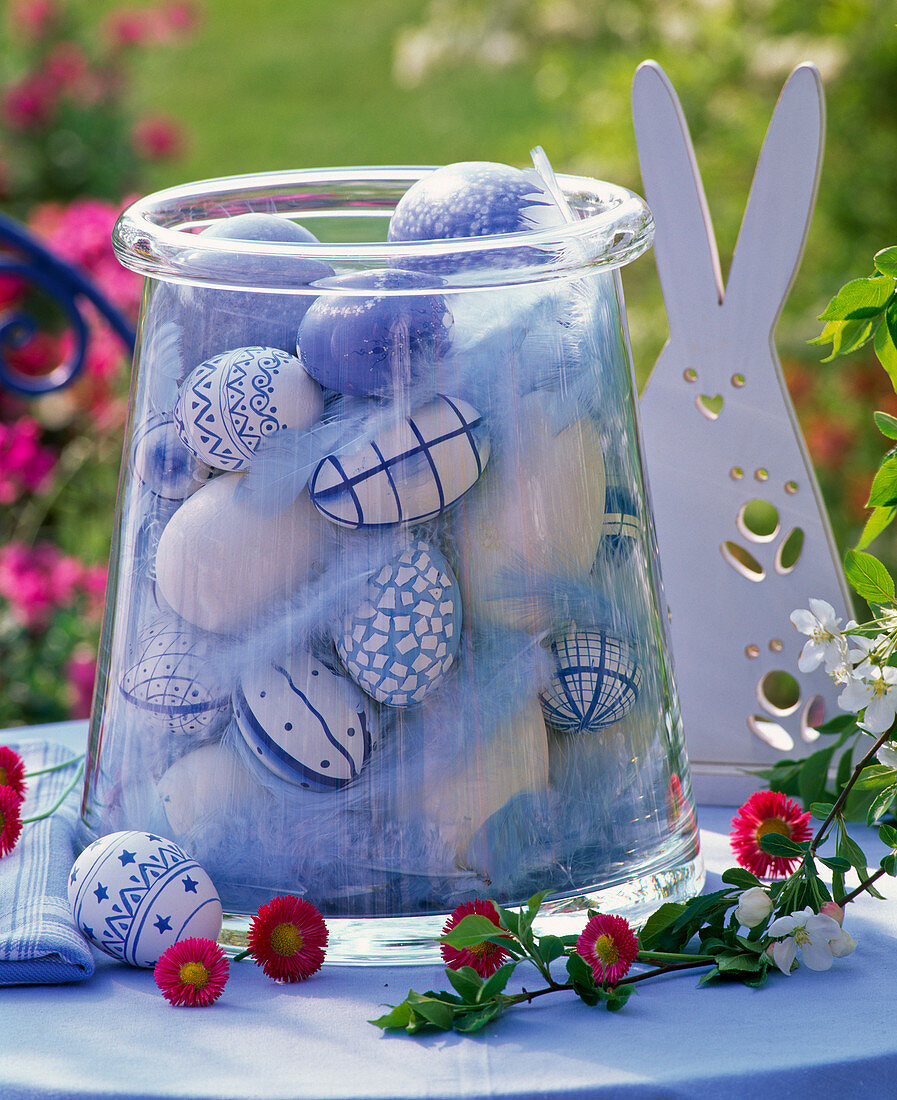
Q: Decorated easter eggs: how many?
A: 12